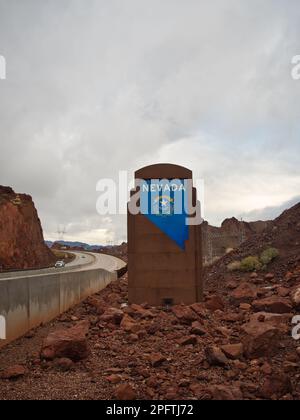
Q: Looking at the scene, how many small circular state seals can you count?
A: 1